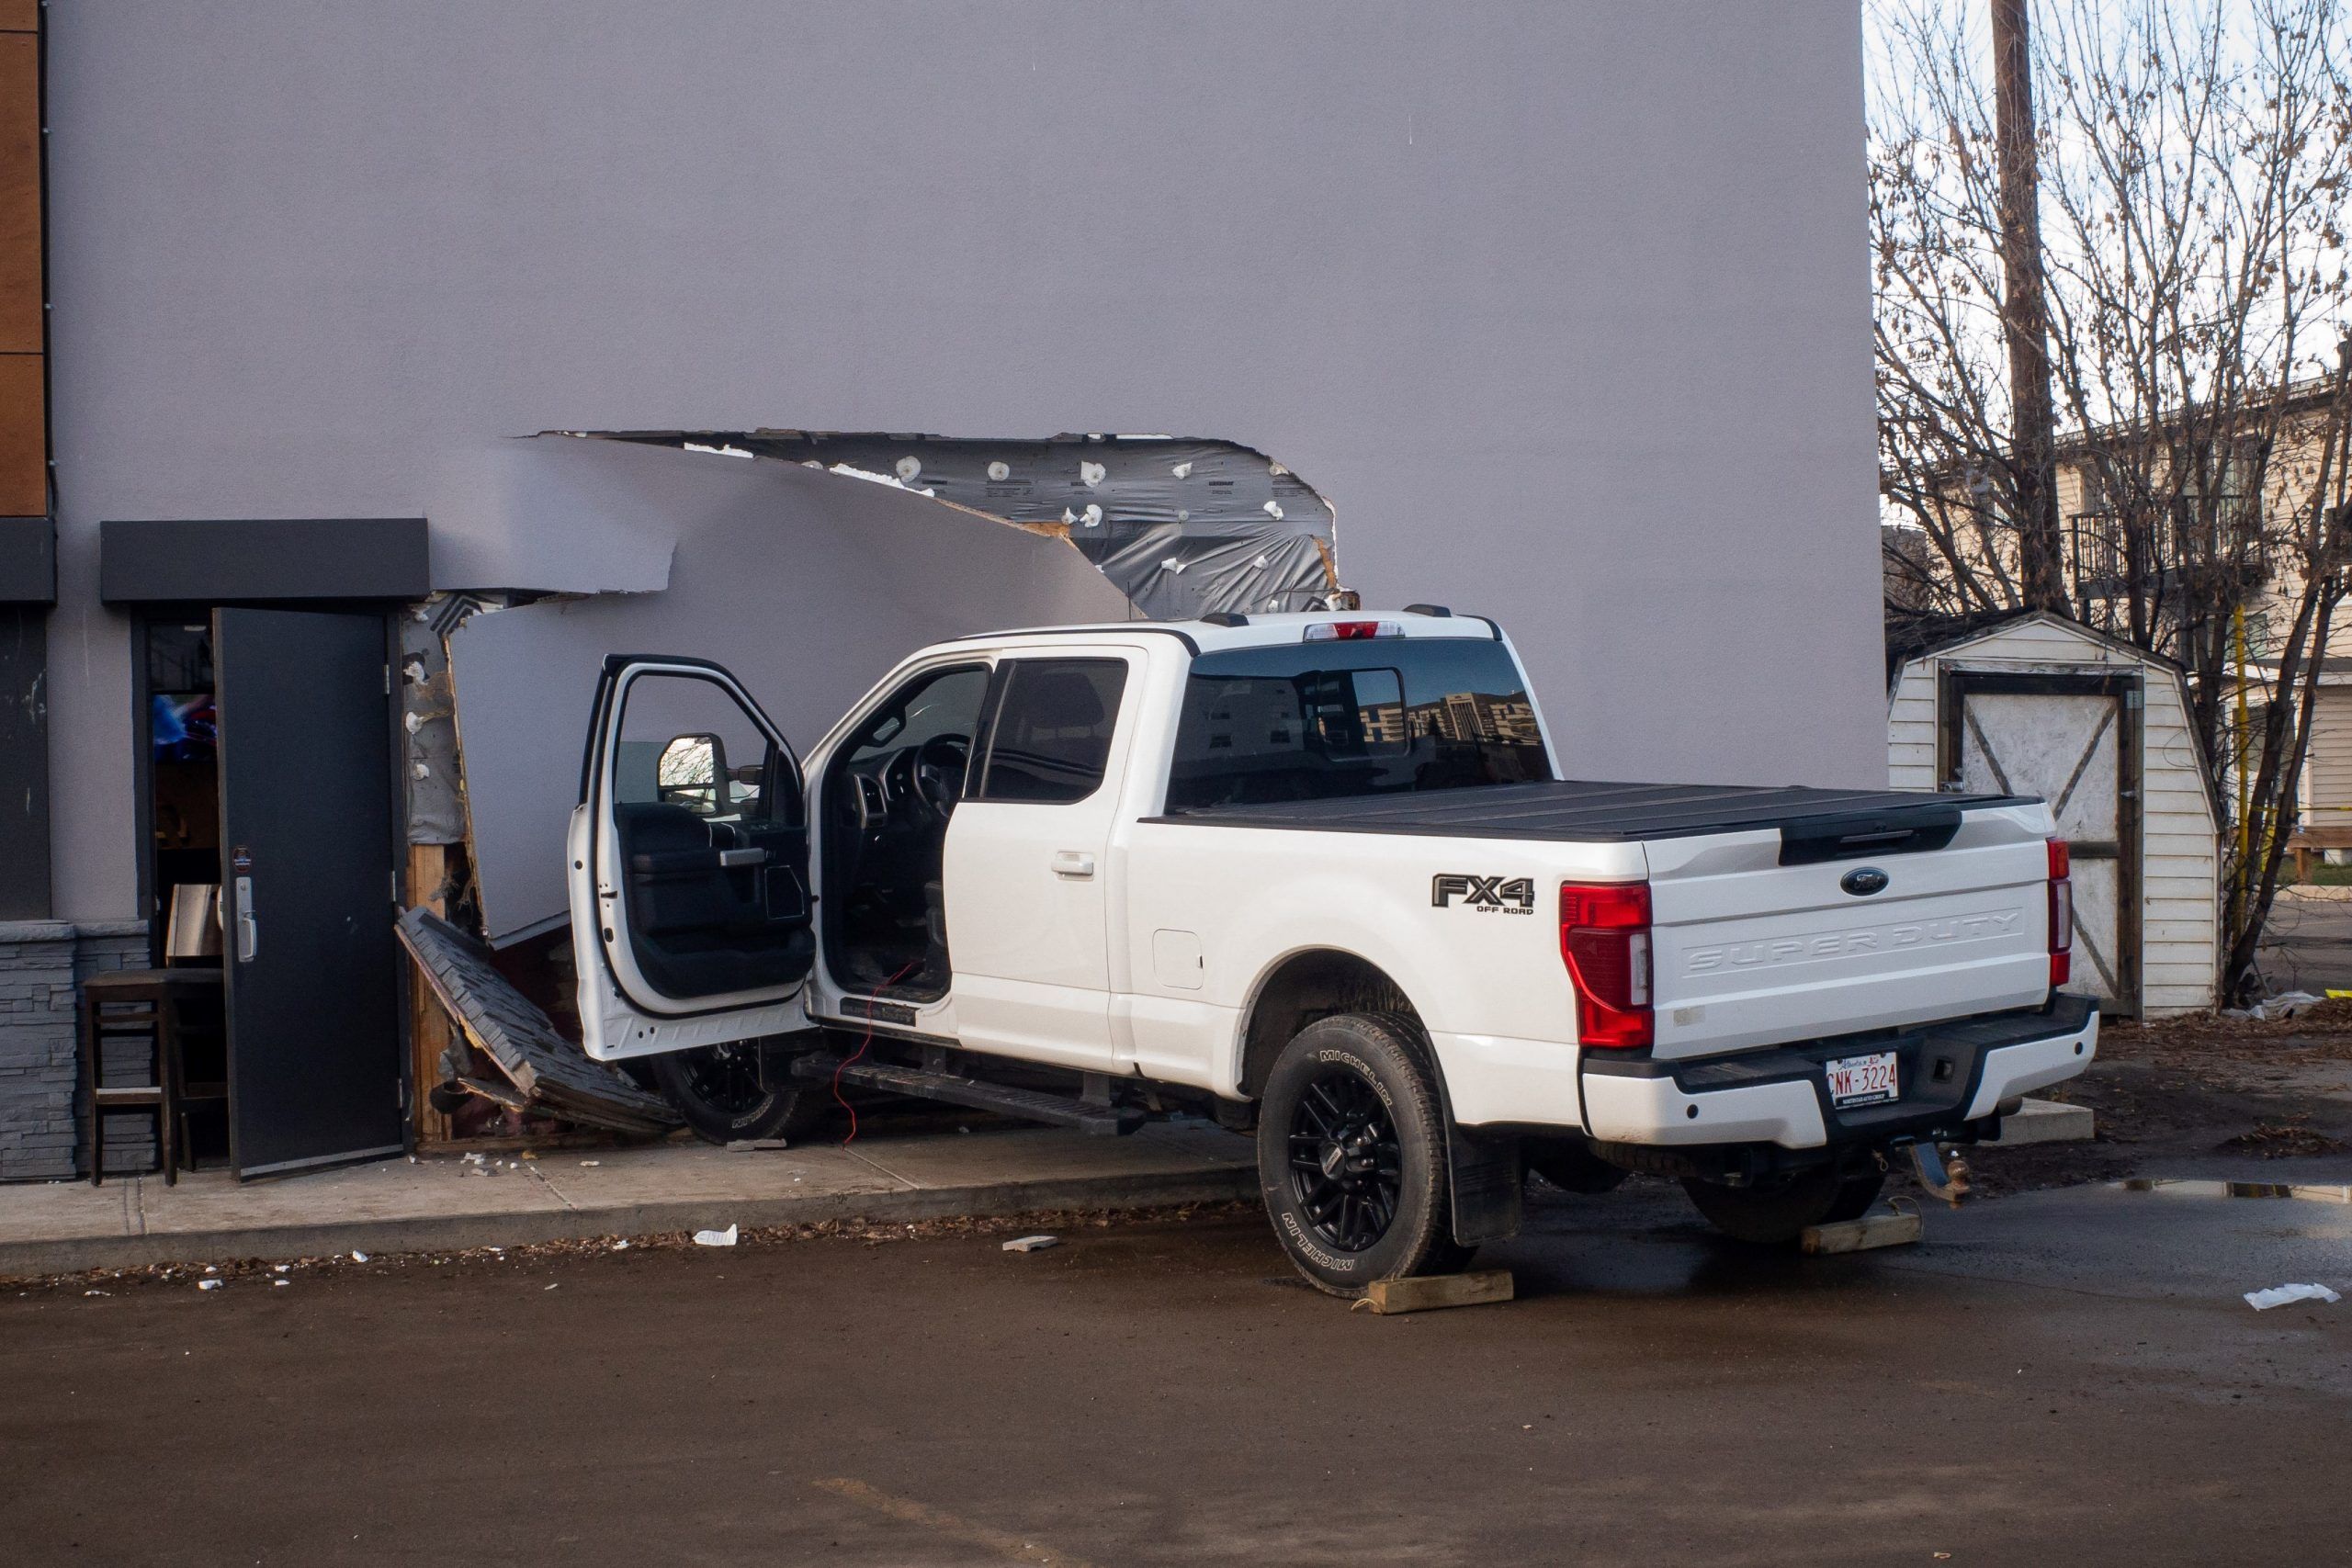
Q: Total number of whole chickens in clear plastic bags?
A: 0